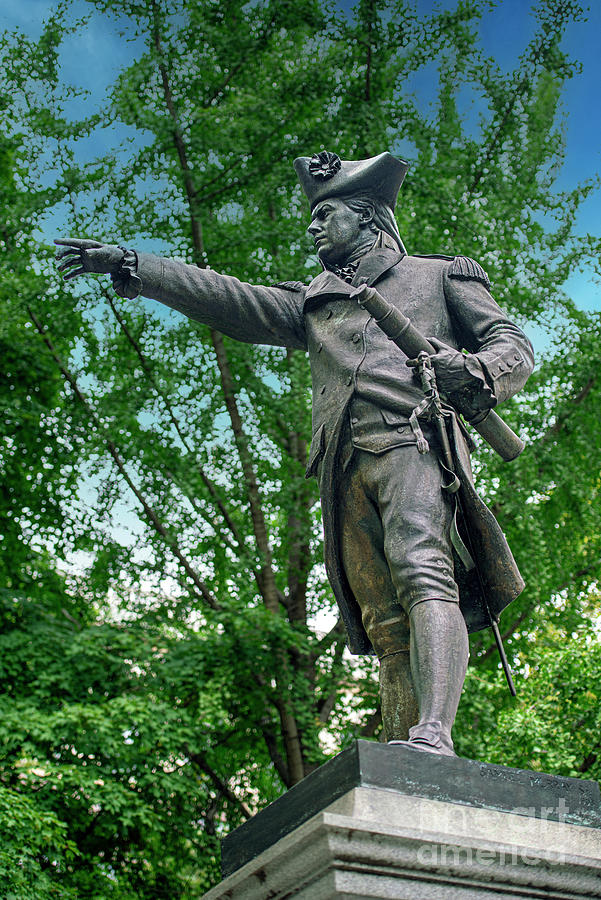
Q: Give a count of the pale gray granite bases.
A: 1